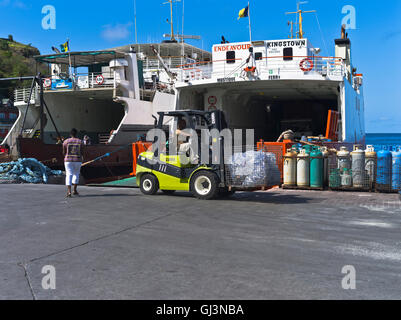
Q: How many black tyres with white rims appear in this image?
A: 2